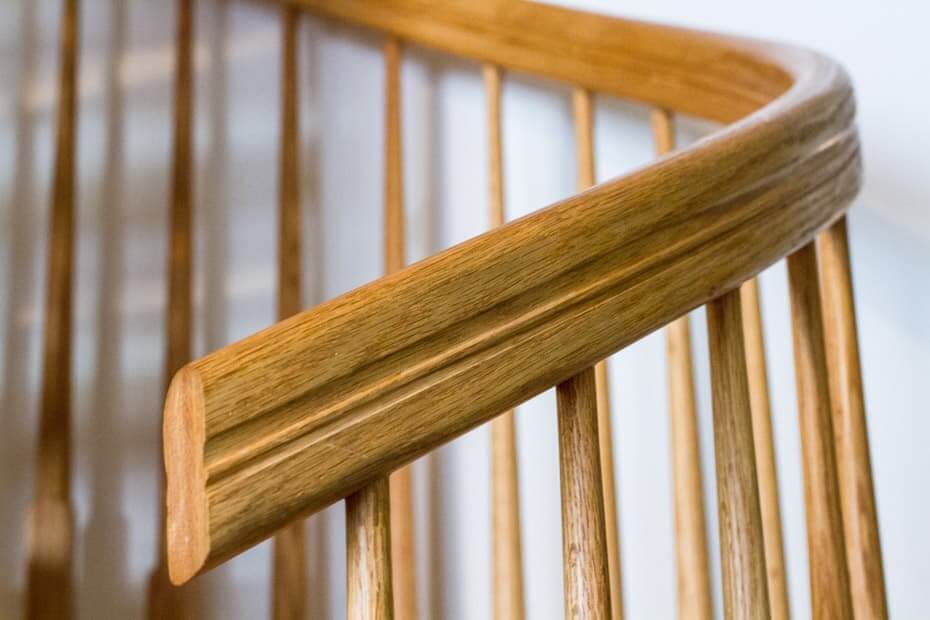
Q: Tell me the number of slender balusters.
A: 13